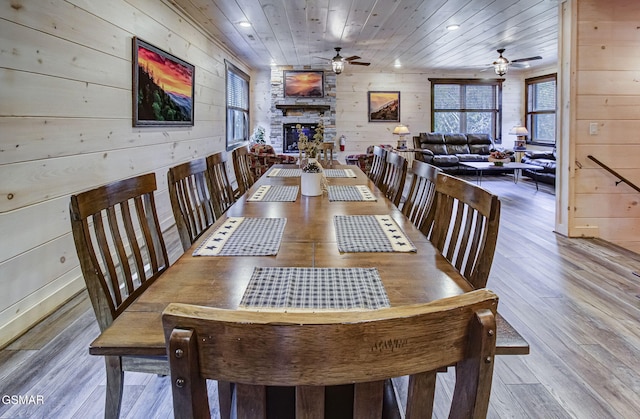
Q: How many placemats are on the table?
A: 7